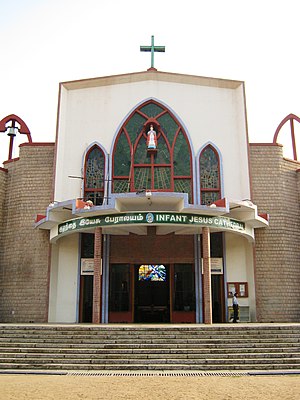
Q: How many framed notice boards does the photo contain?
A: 1